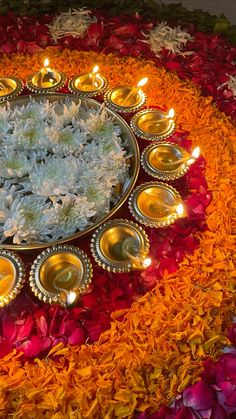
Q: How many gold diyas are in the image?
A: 10